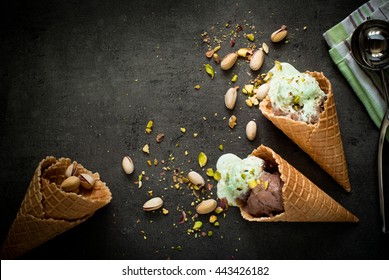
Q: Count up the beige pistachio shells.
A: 13